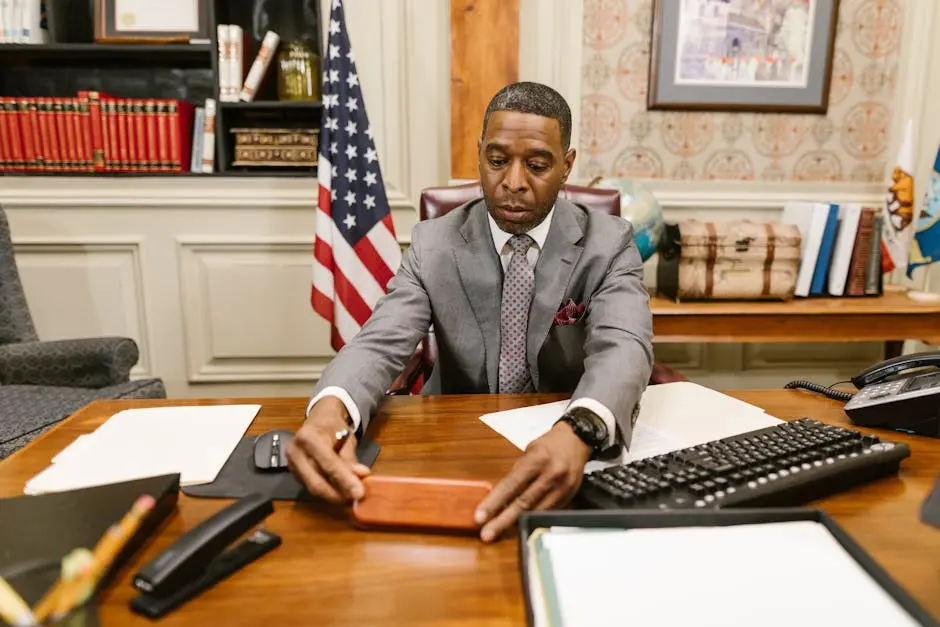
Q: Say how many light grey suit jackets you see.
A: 1